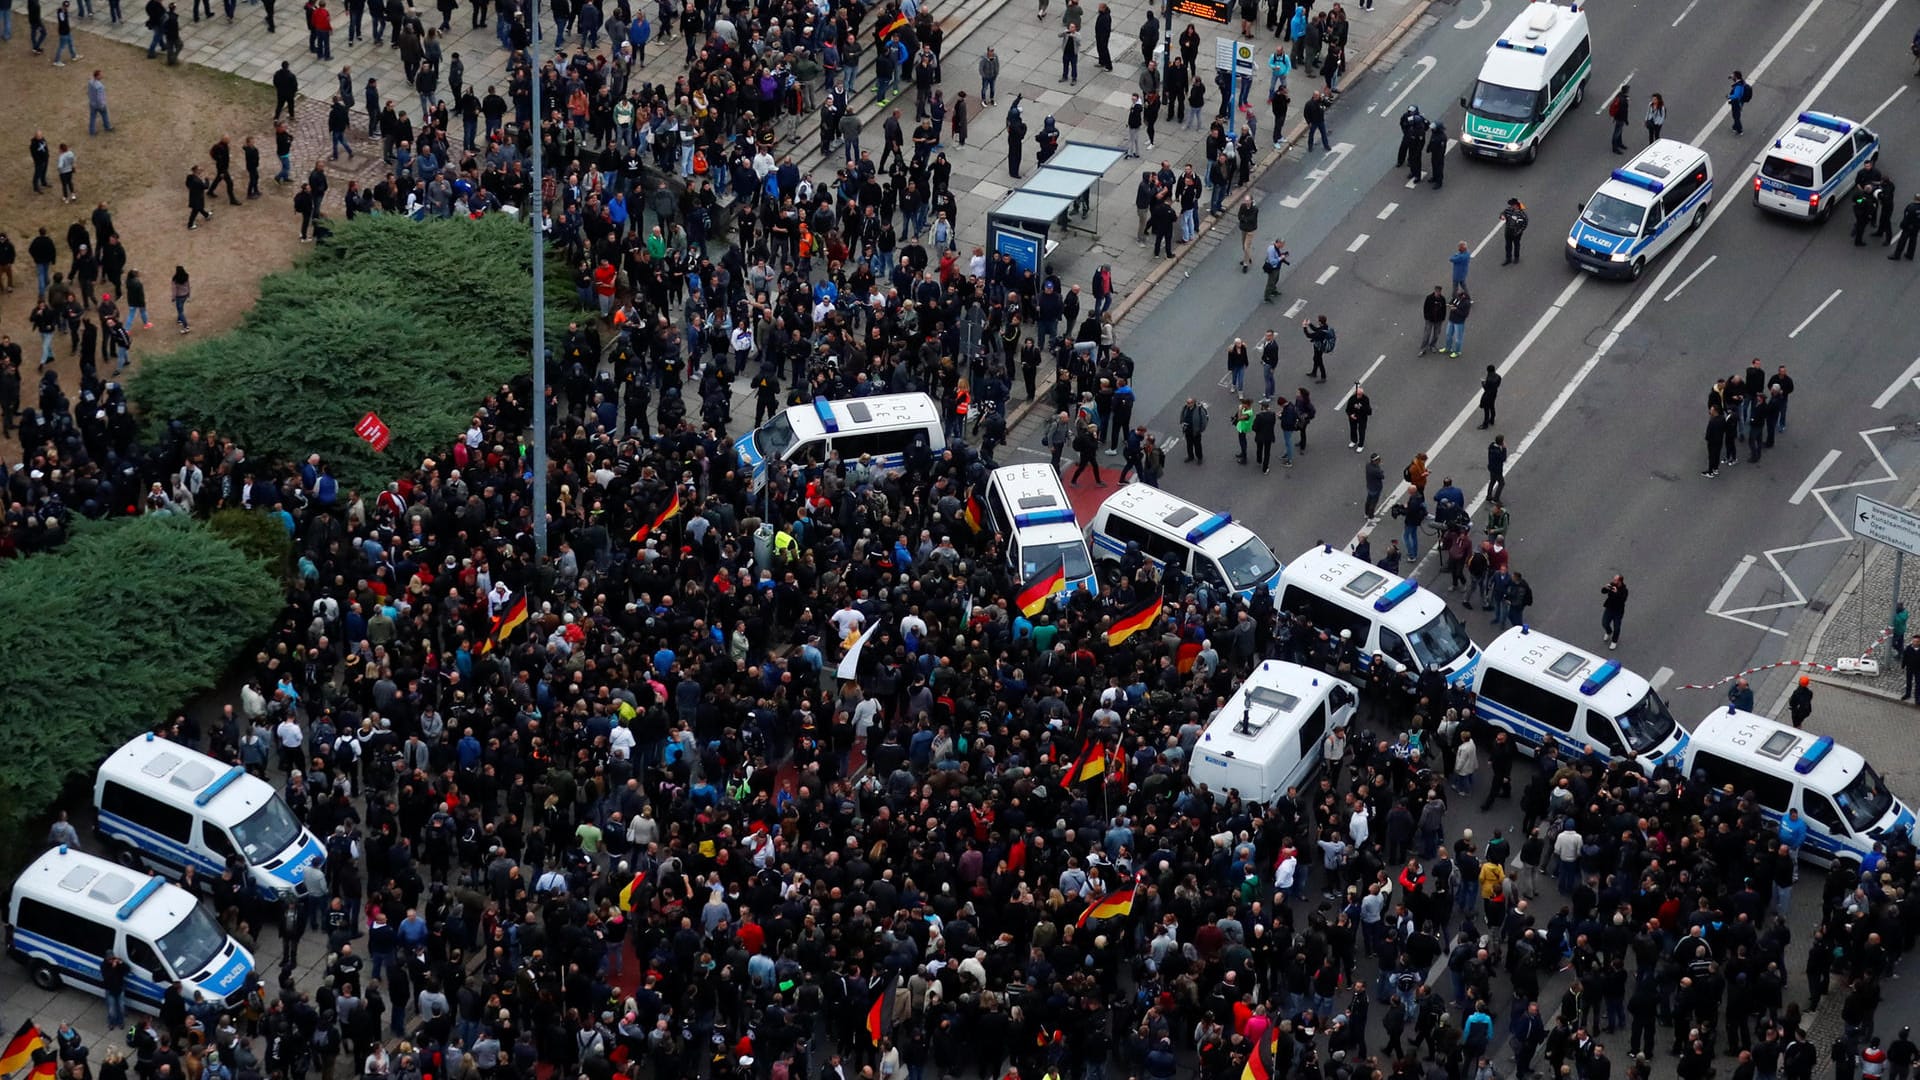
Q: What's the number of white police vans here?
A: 12